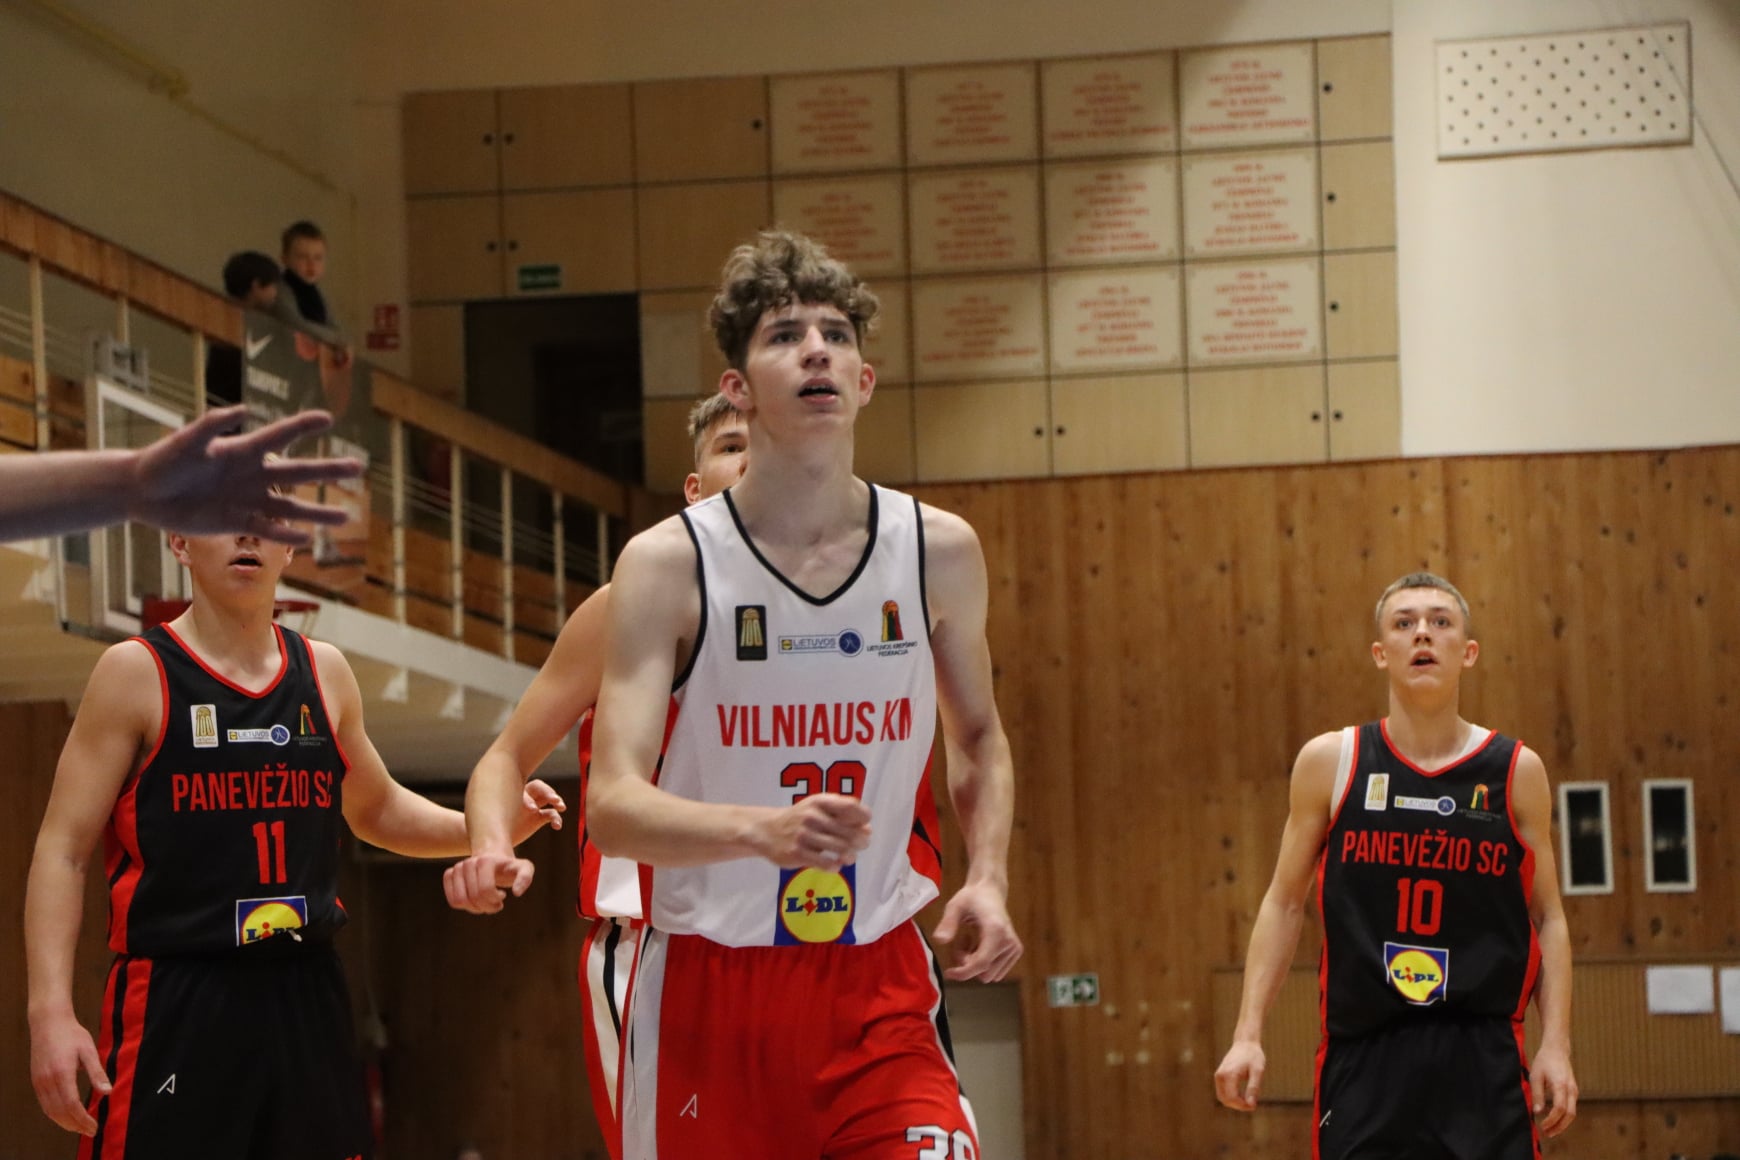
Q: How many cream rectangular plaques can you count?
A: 12